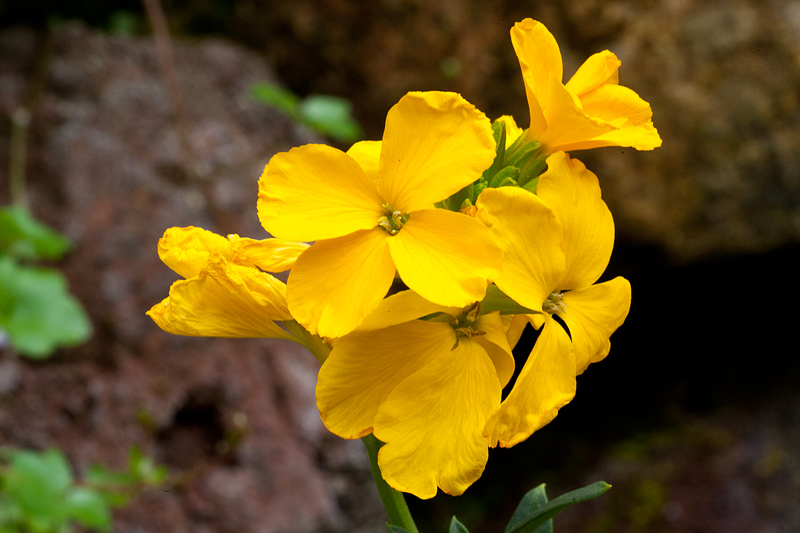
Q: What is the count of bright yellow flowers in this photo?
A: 5